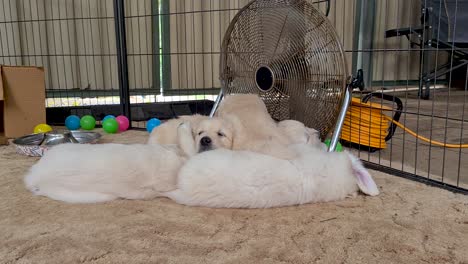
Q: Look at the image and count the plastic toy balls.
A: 8